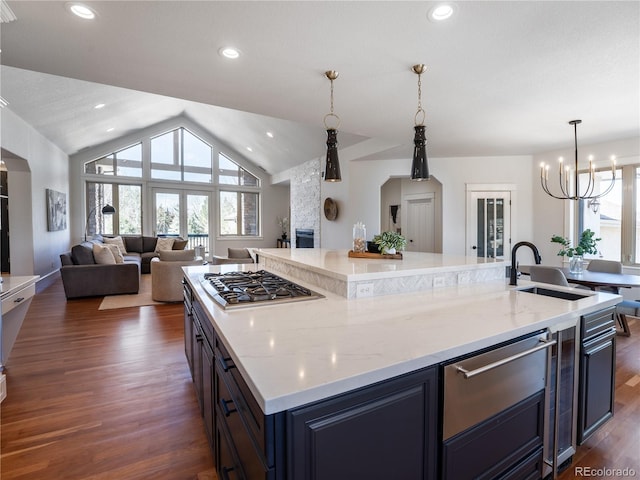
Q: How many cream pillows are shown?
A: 4